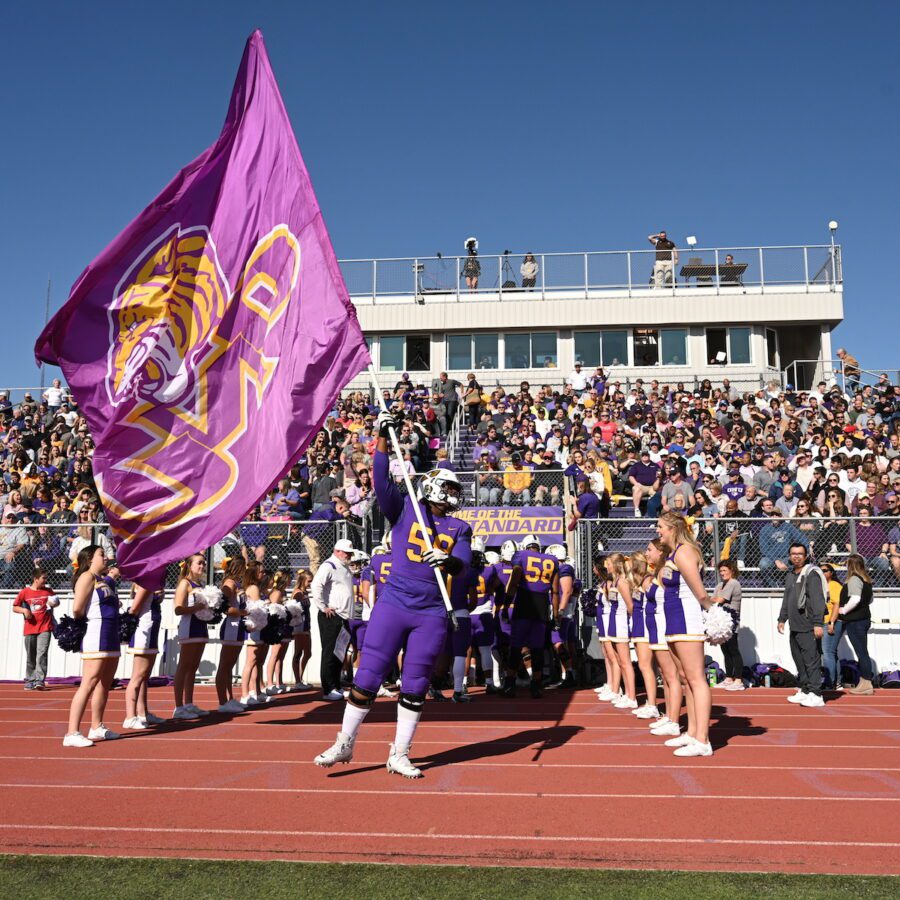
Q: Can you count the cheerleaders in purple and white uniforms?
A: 13